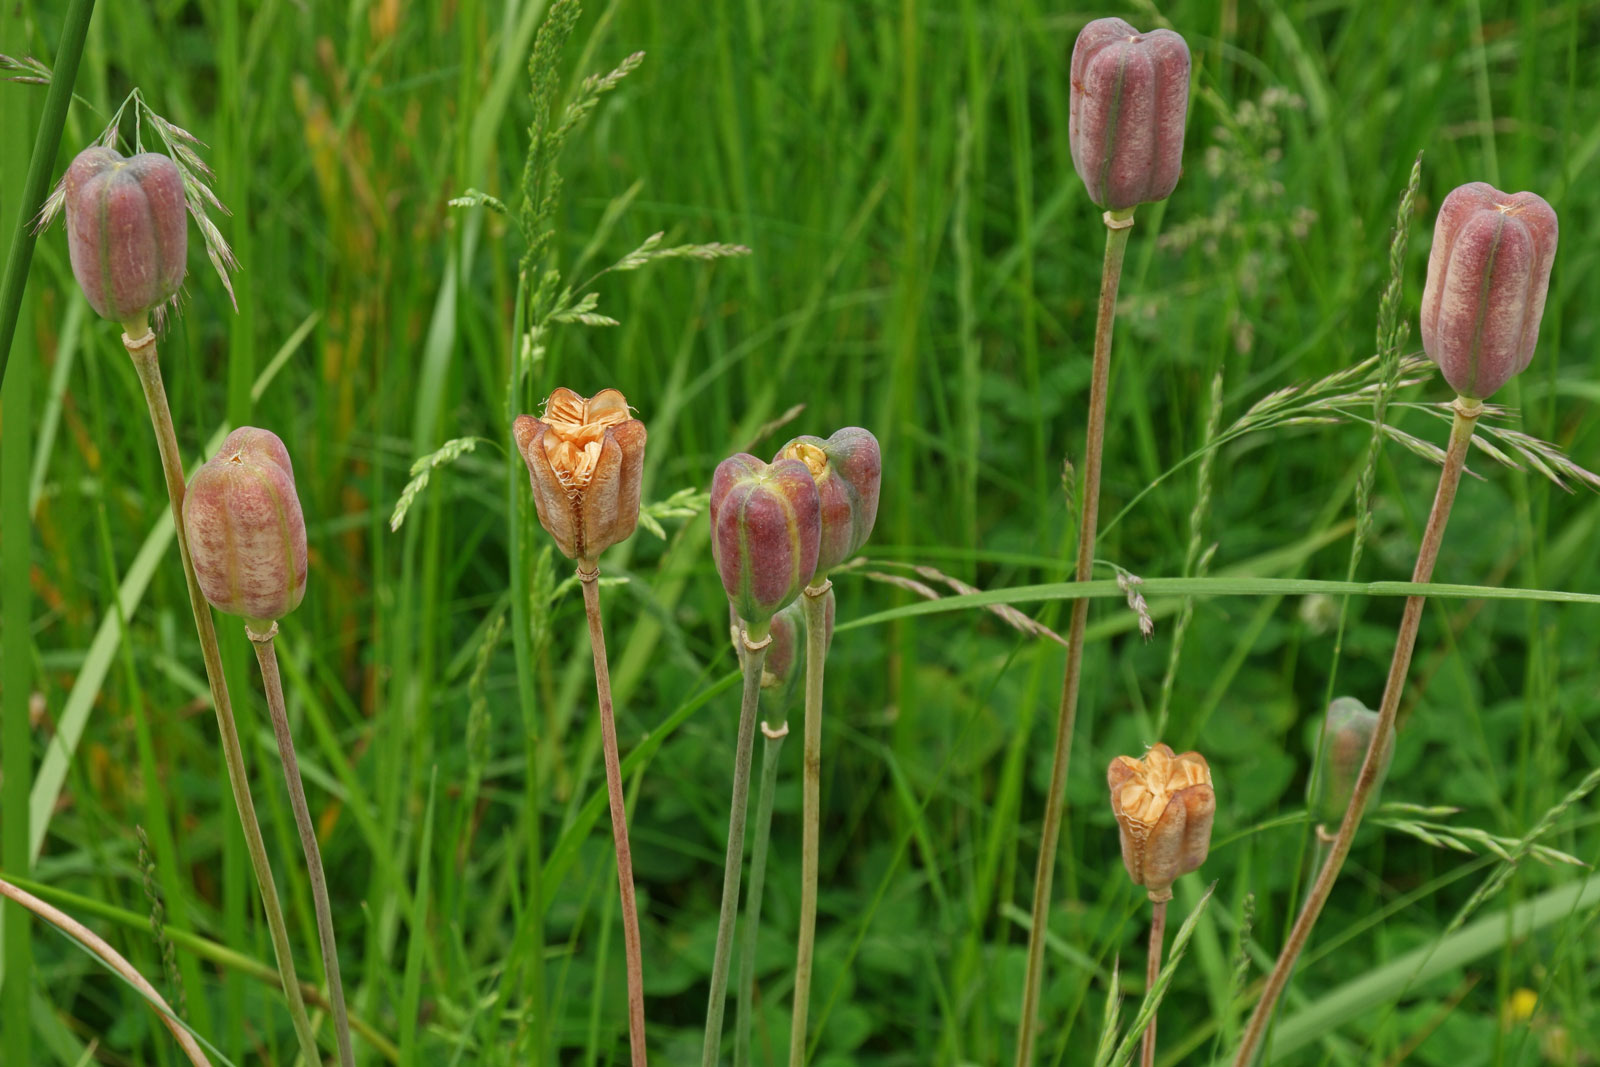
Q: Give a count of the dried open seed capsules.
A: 2